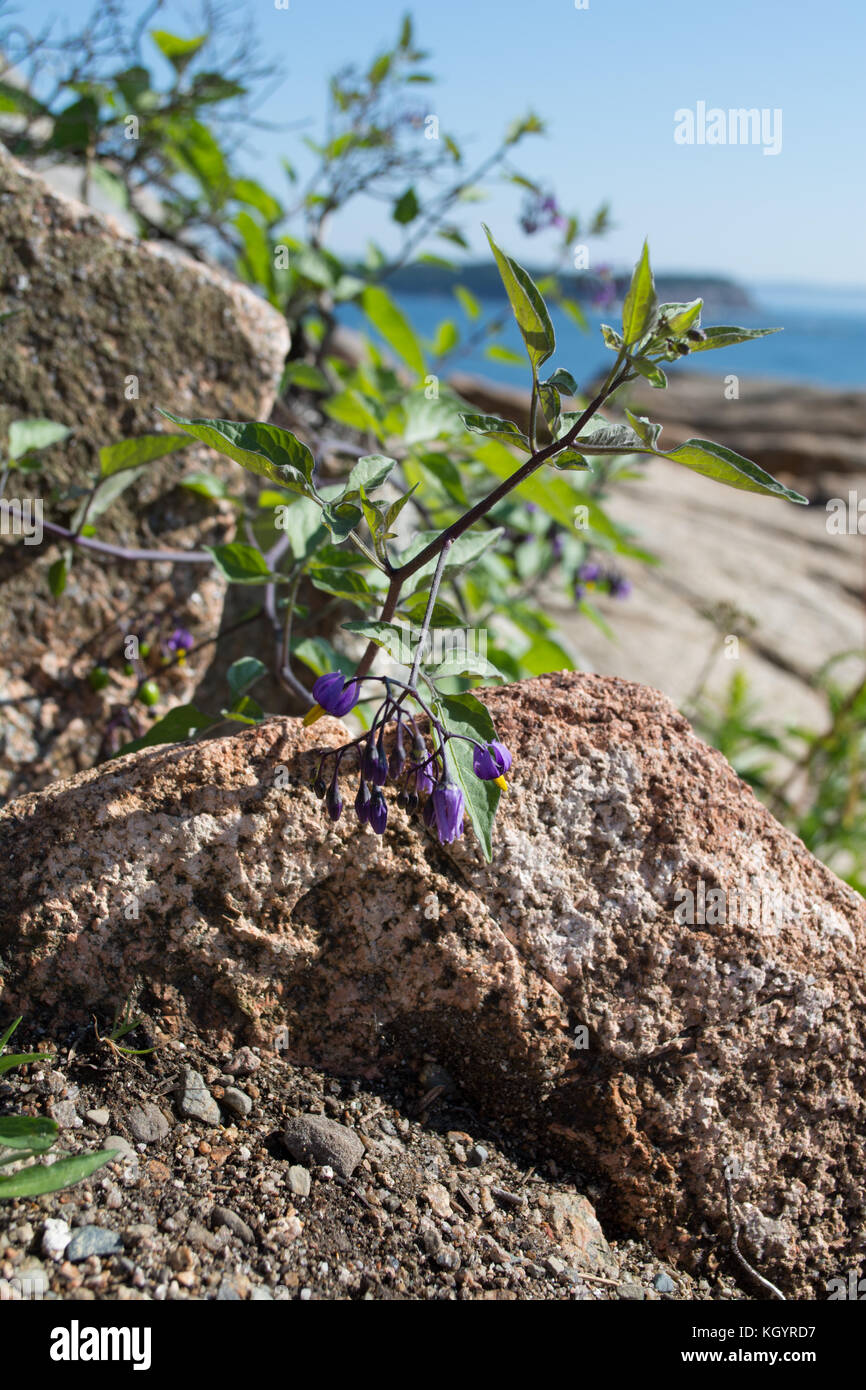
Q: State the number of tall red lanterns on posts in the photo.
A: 0